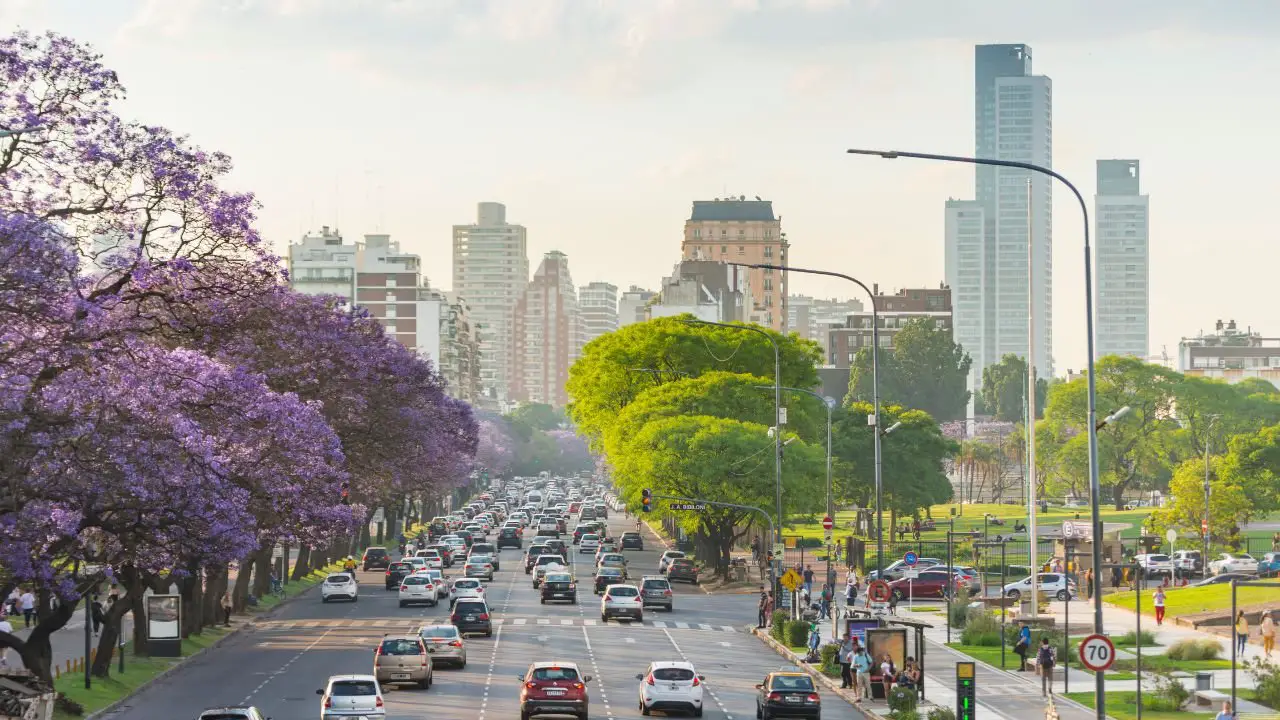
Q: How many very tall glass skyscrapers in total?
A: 2